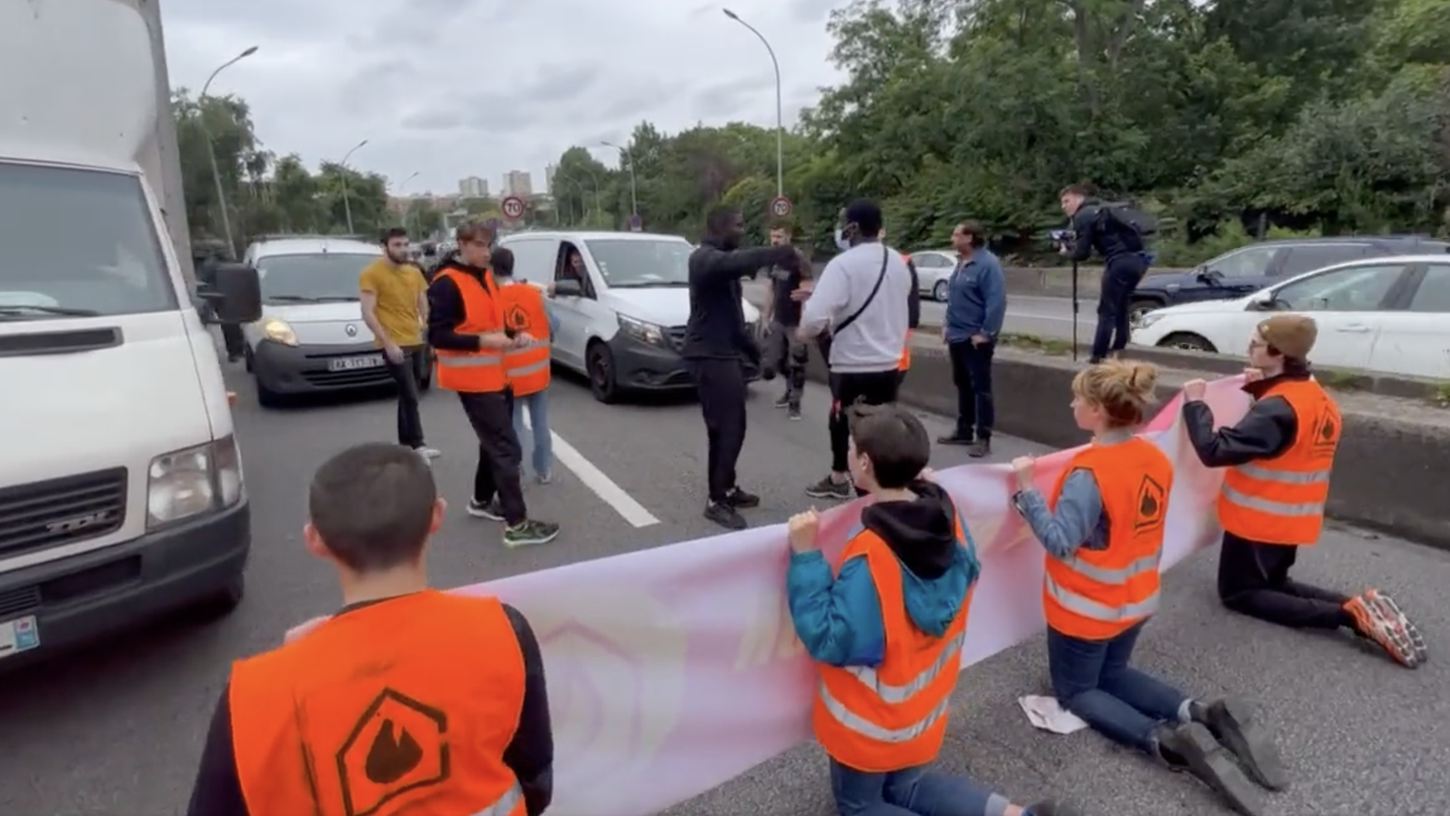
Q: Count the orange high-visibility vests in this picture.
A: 7